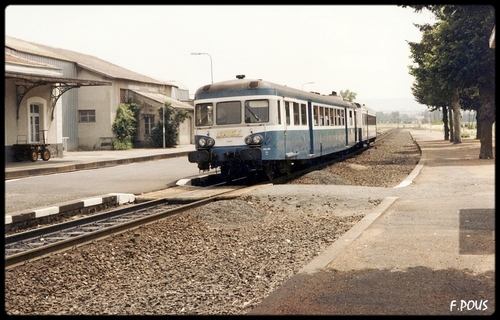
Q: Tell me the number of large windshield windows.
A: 3